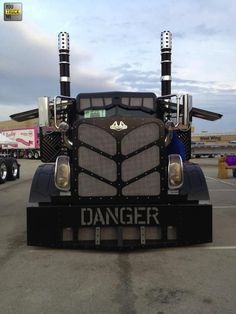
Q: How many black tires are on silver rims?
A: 2